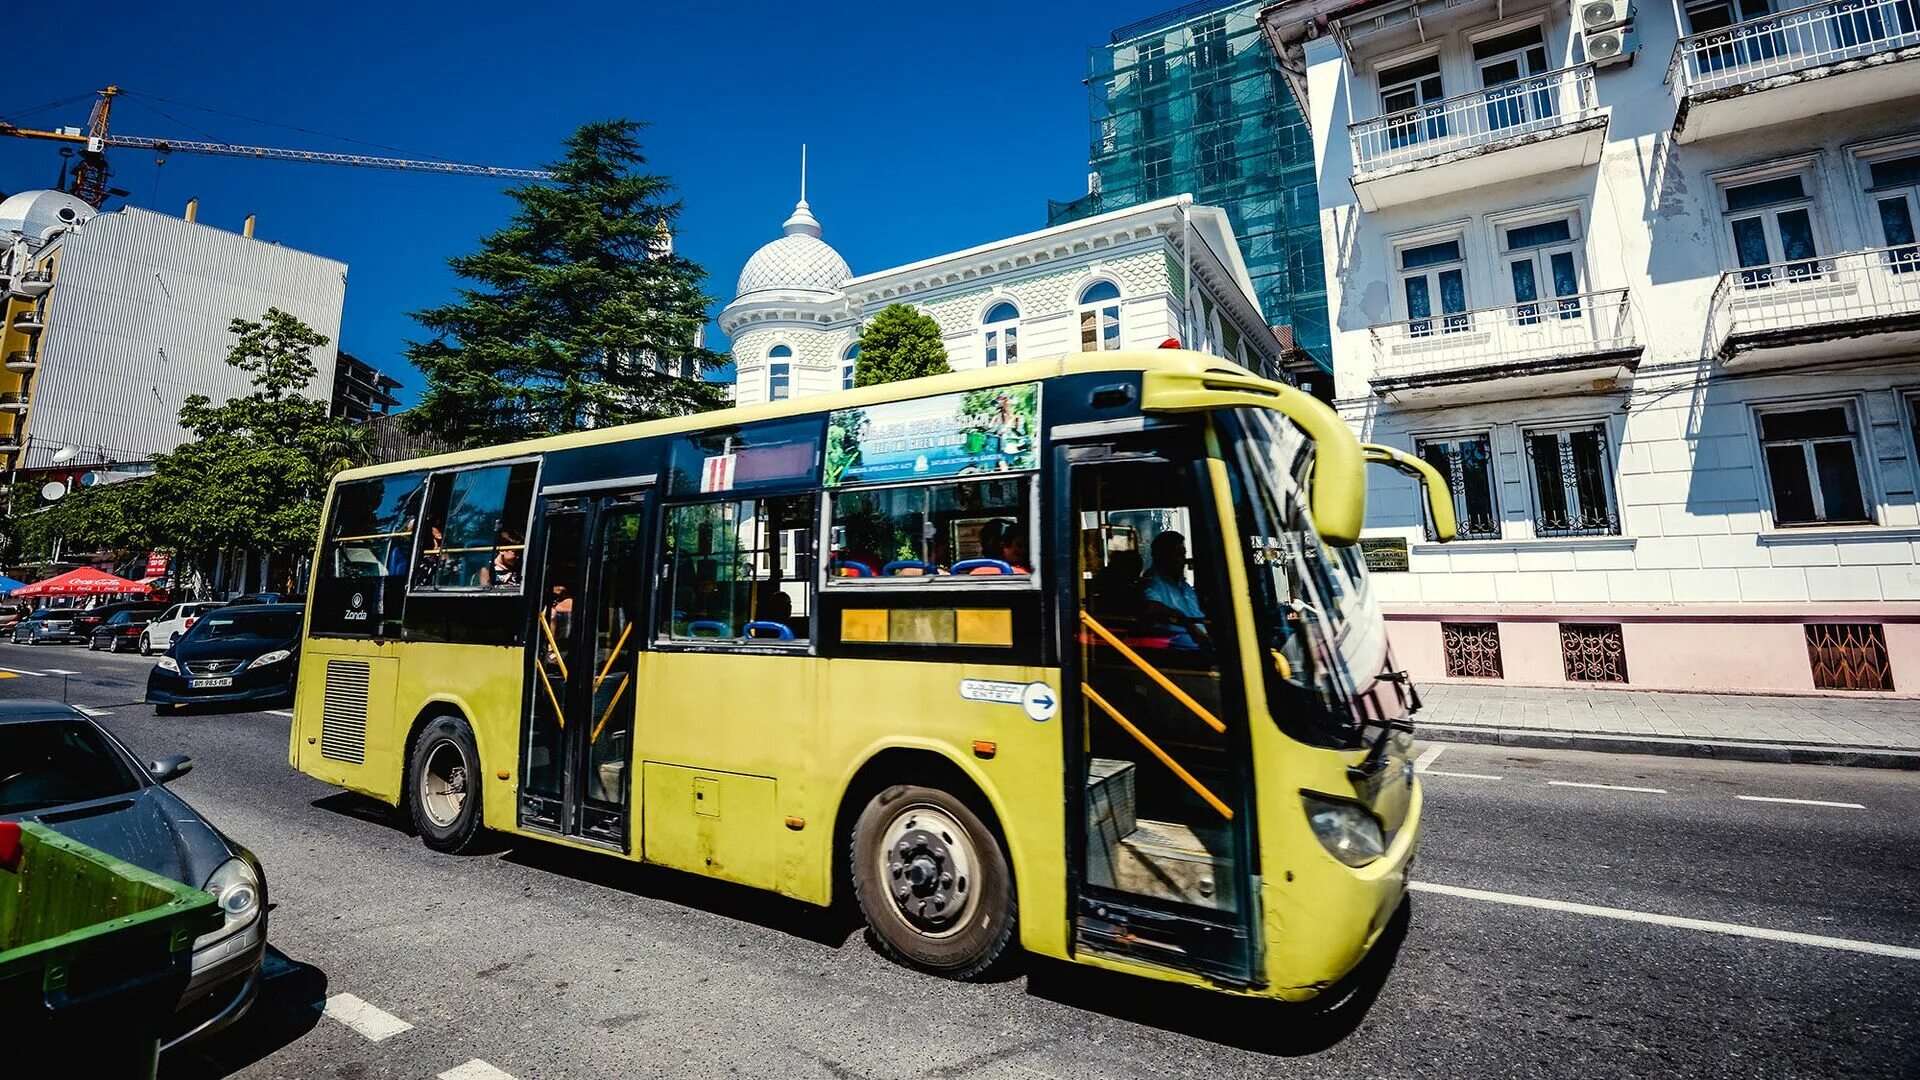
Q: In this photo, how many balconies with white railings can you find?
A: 4